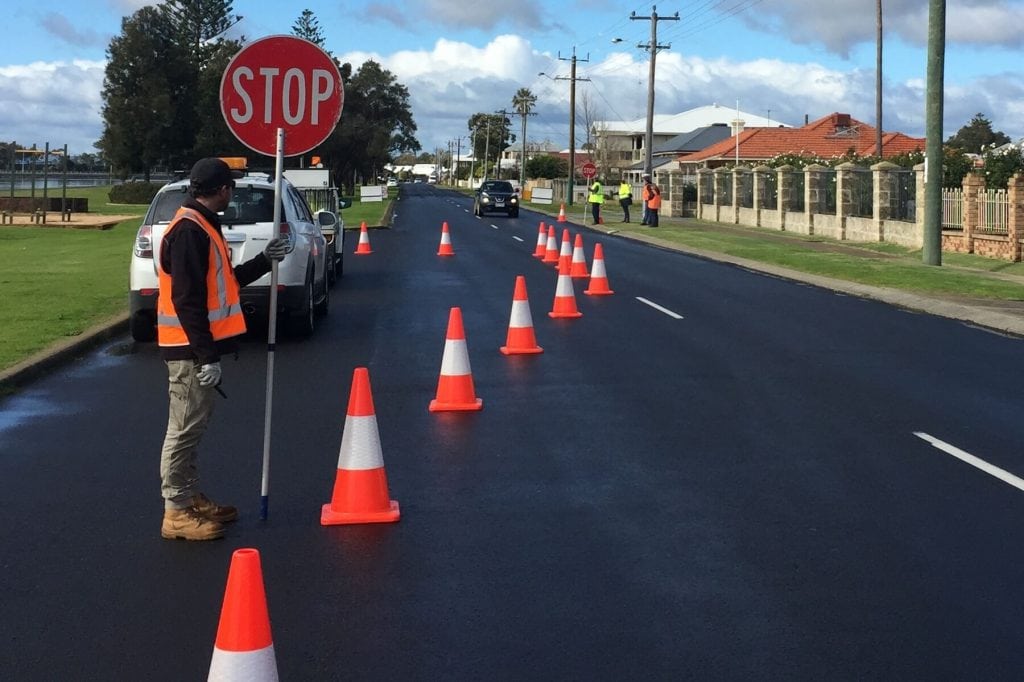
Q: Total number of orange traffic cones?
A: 13